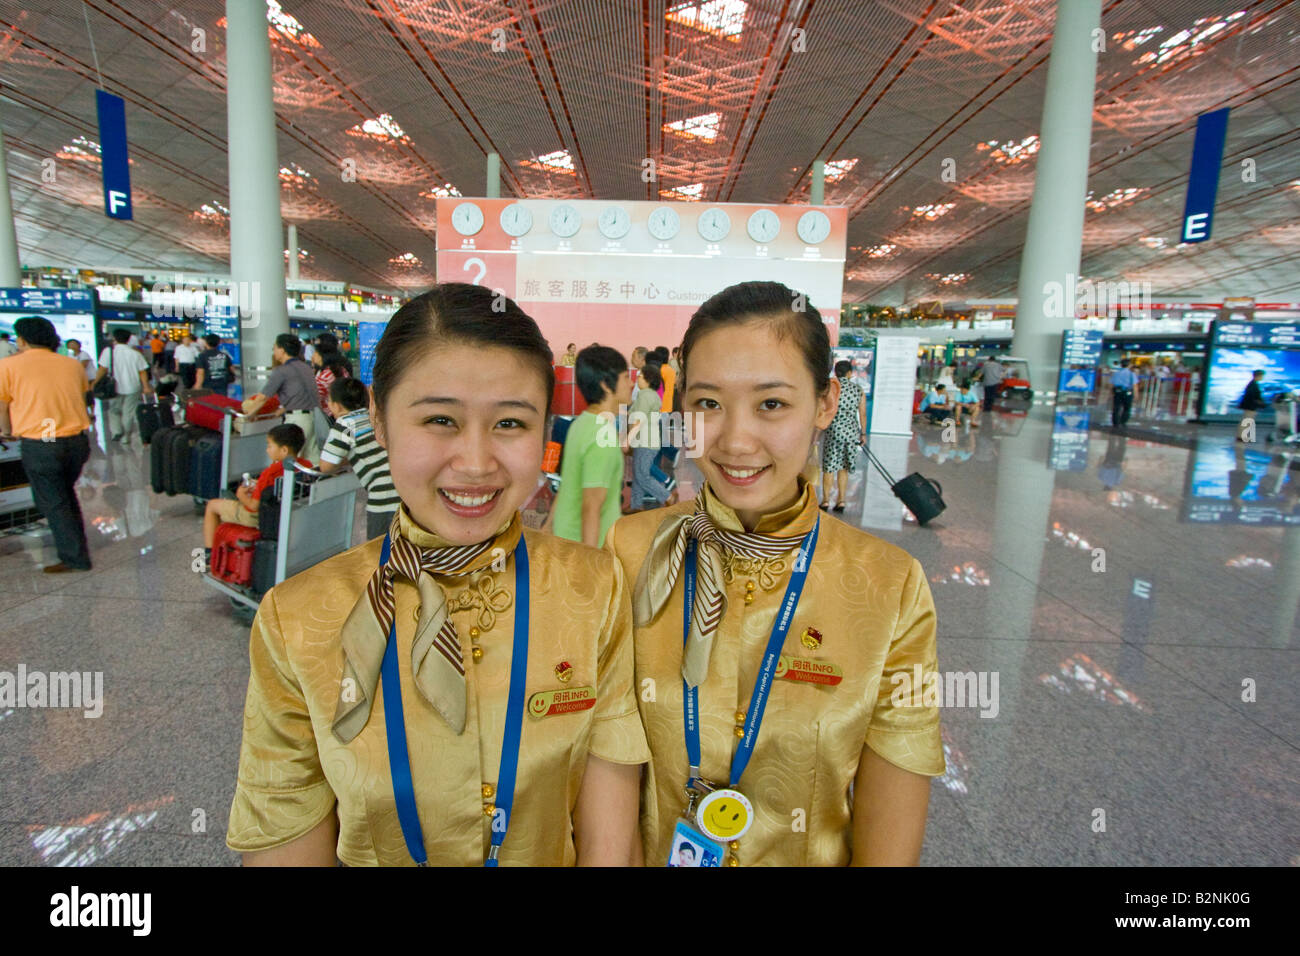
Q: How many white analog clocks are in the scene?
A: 8